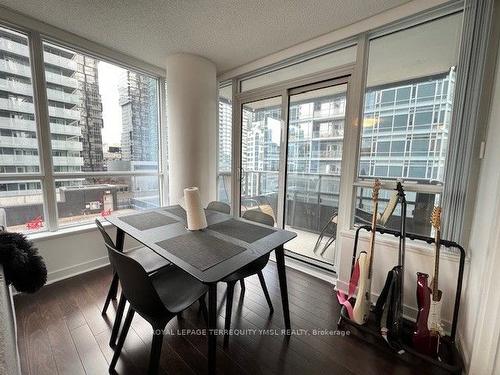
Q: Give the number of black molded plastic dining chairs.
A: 4